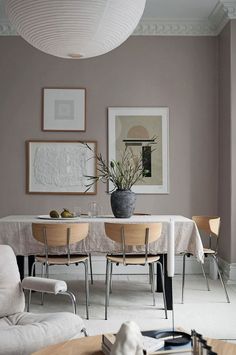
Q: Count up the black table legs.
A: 4